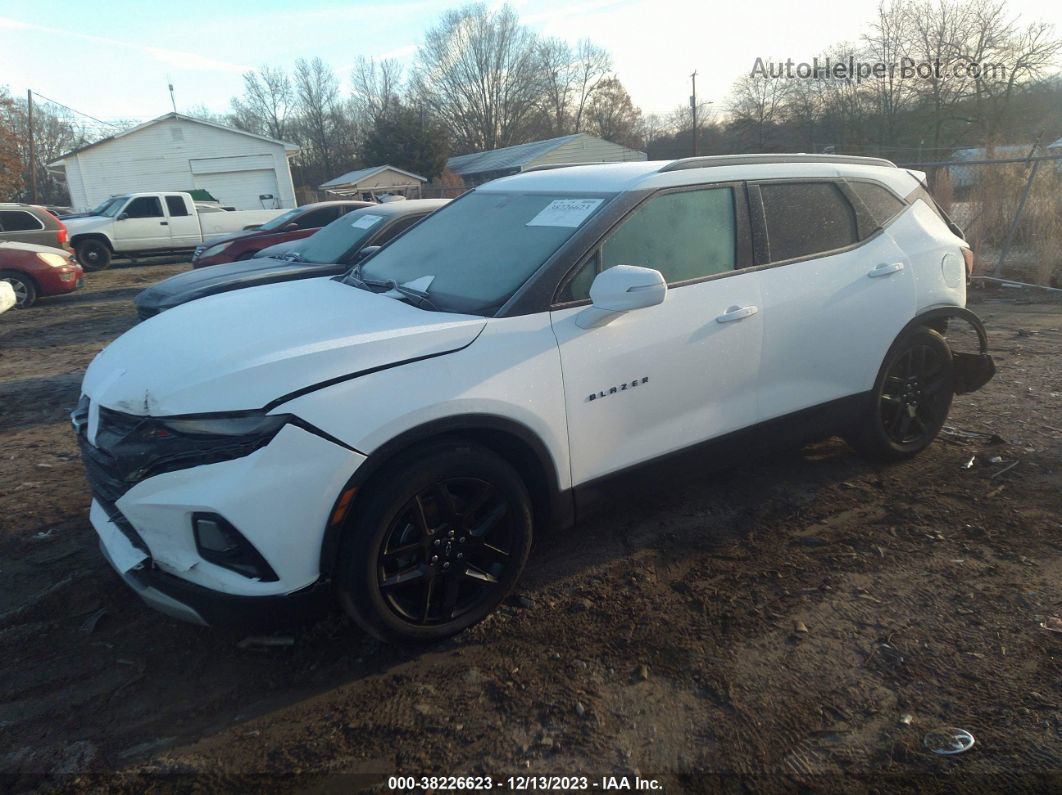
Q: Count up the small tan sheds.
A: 1